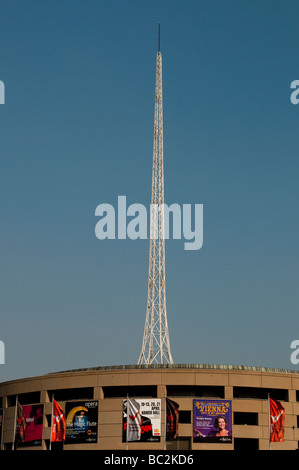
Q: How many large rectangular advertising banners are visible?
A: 4